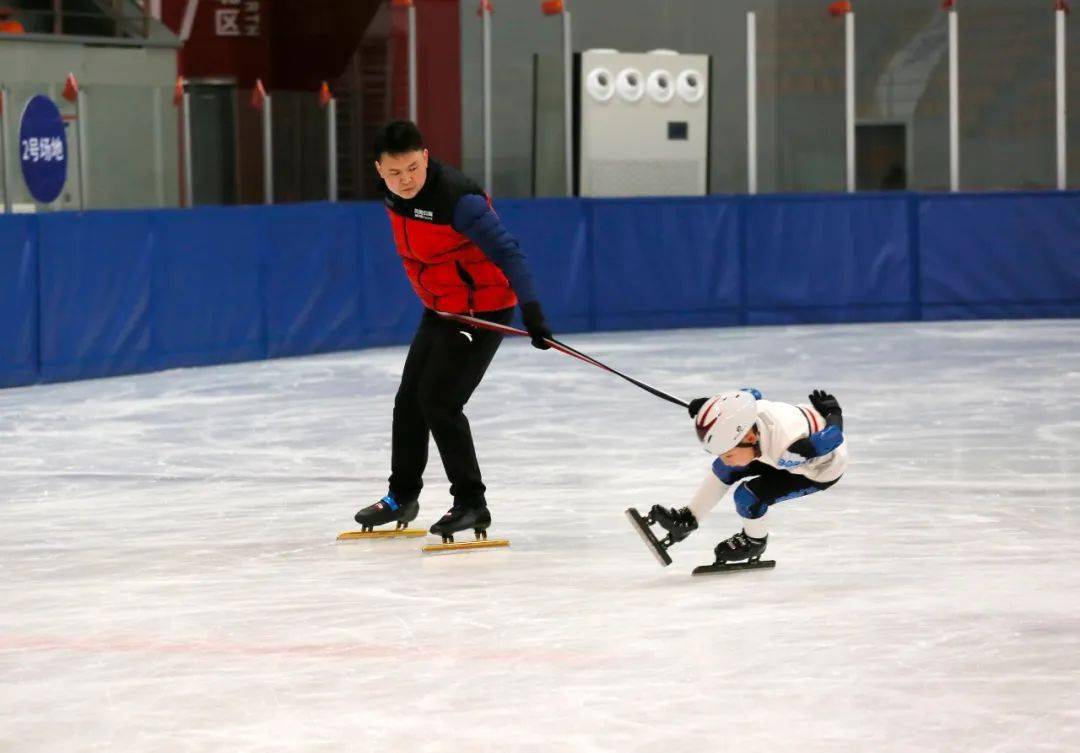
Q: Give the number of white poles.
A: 12